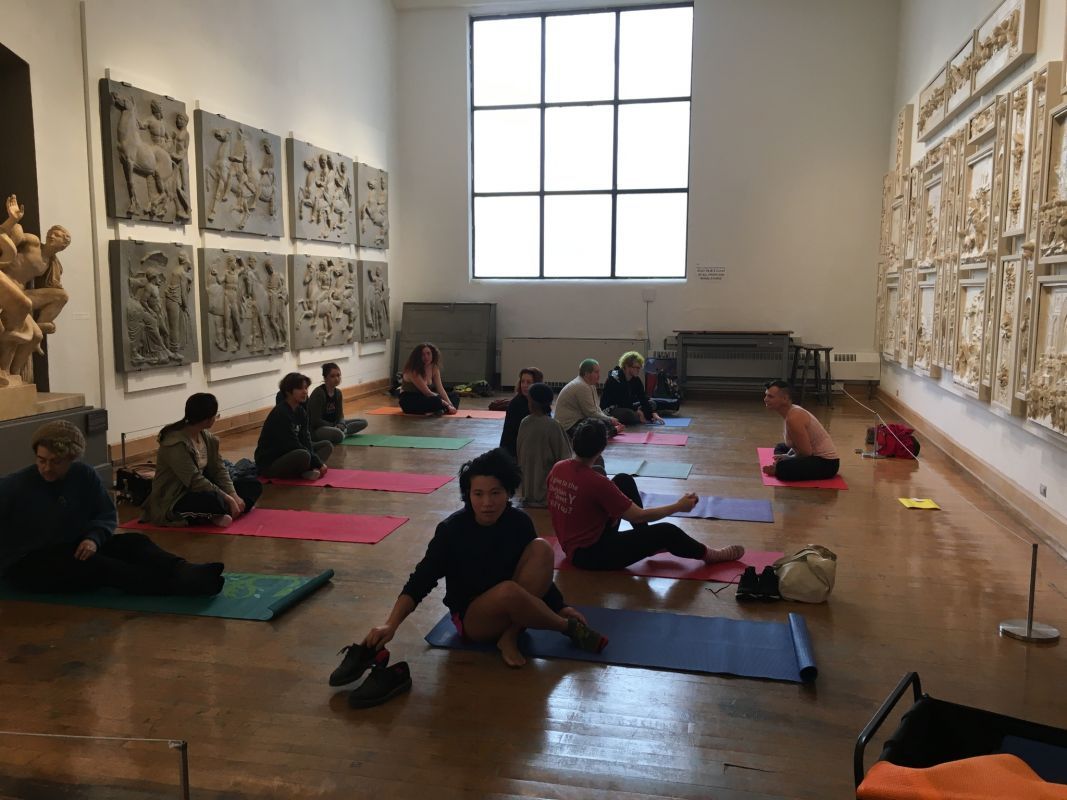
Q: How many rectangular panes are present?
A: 9